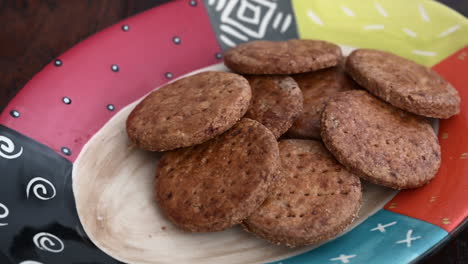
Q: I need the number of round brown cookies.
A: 8